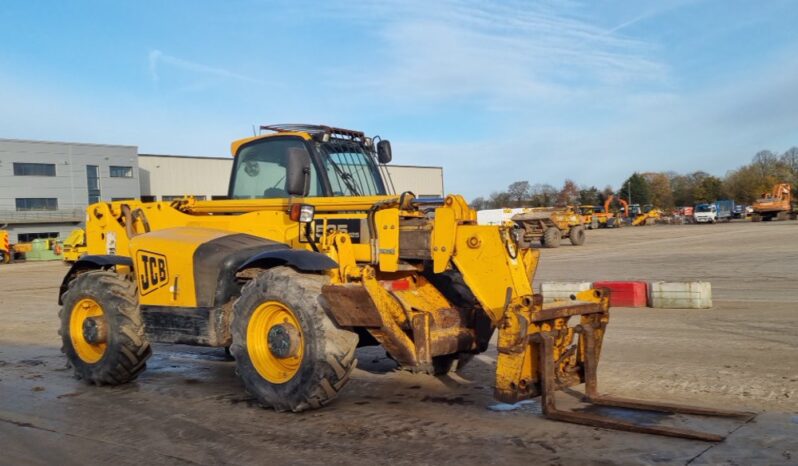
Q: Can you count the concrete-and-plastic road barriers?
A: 3